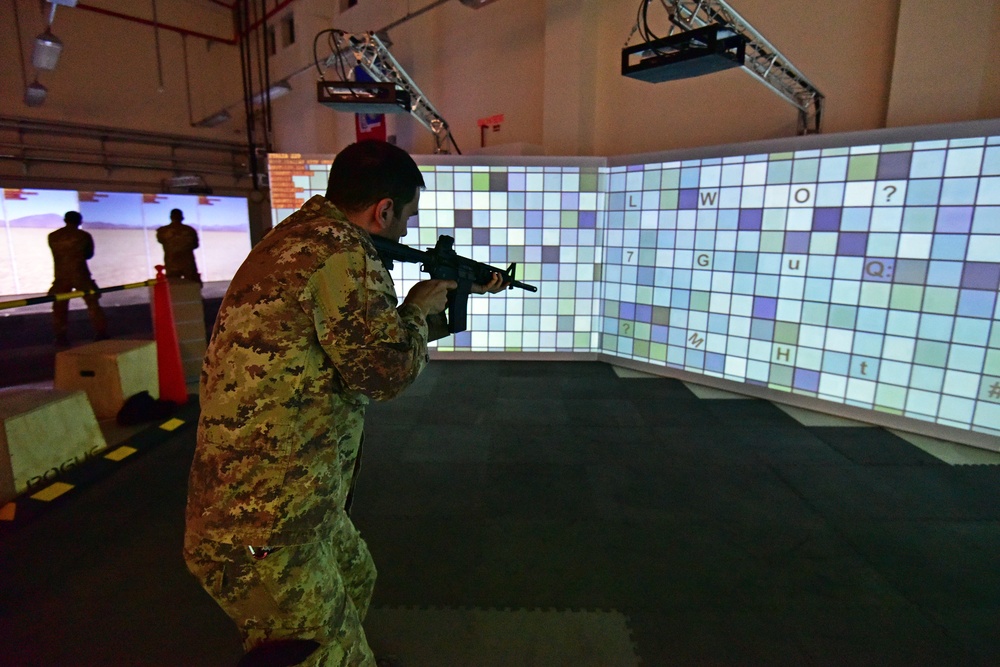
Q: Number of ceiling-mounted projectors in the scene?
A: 2